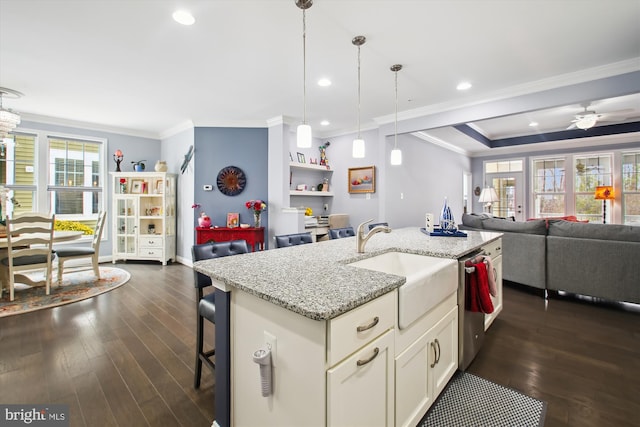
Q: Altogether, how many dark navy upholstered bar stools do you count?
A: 4